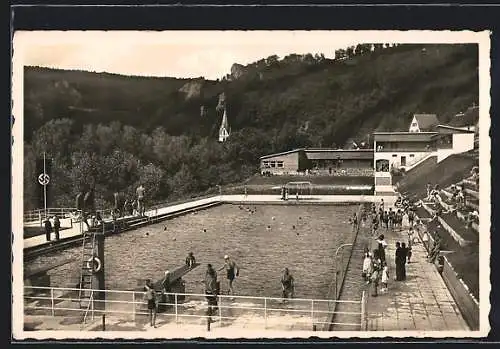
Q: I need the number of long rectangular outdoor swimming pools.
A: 1